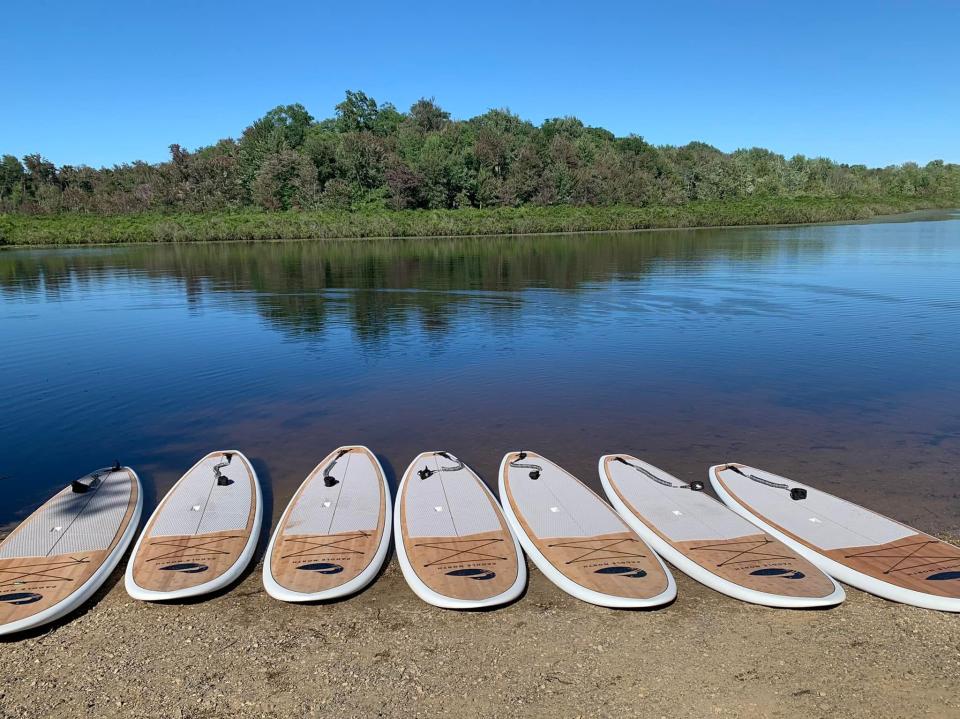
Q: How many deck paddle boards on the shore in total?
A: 7